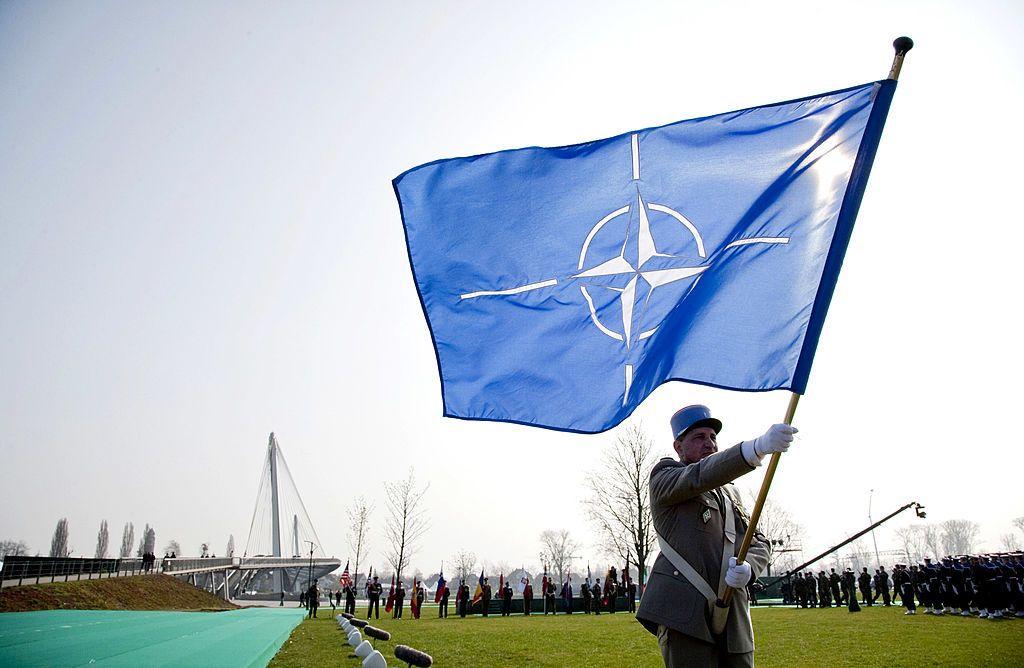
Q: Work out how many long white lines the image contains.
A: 4